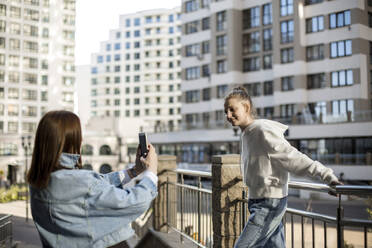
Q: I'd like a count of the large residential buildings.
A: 3